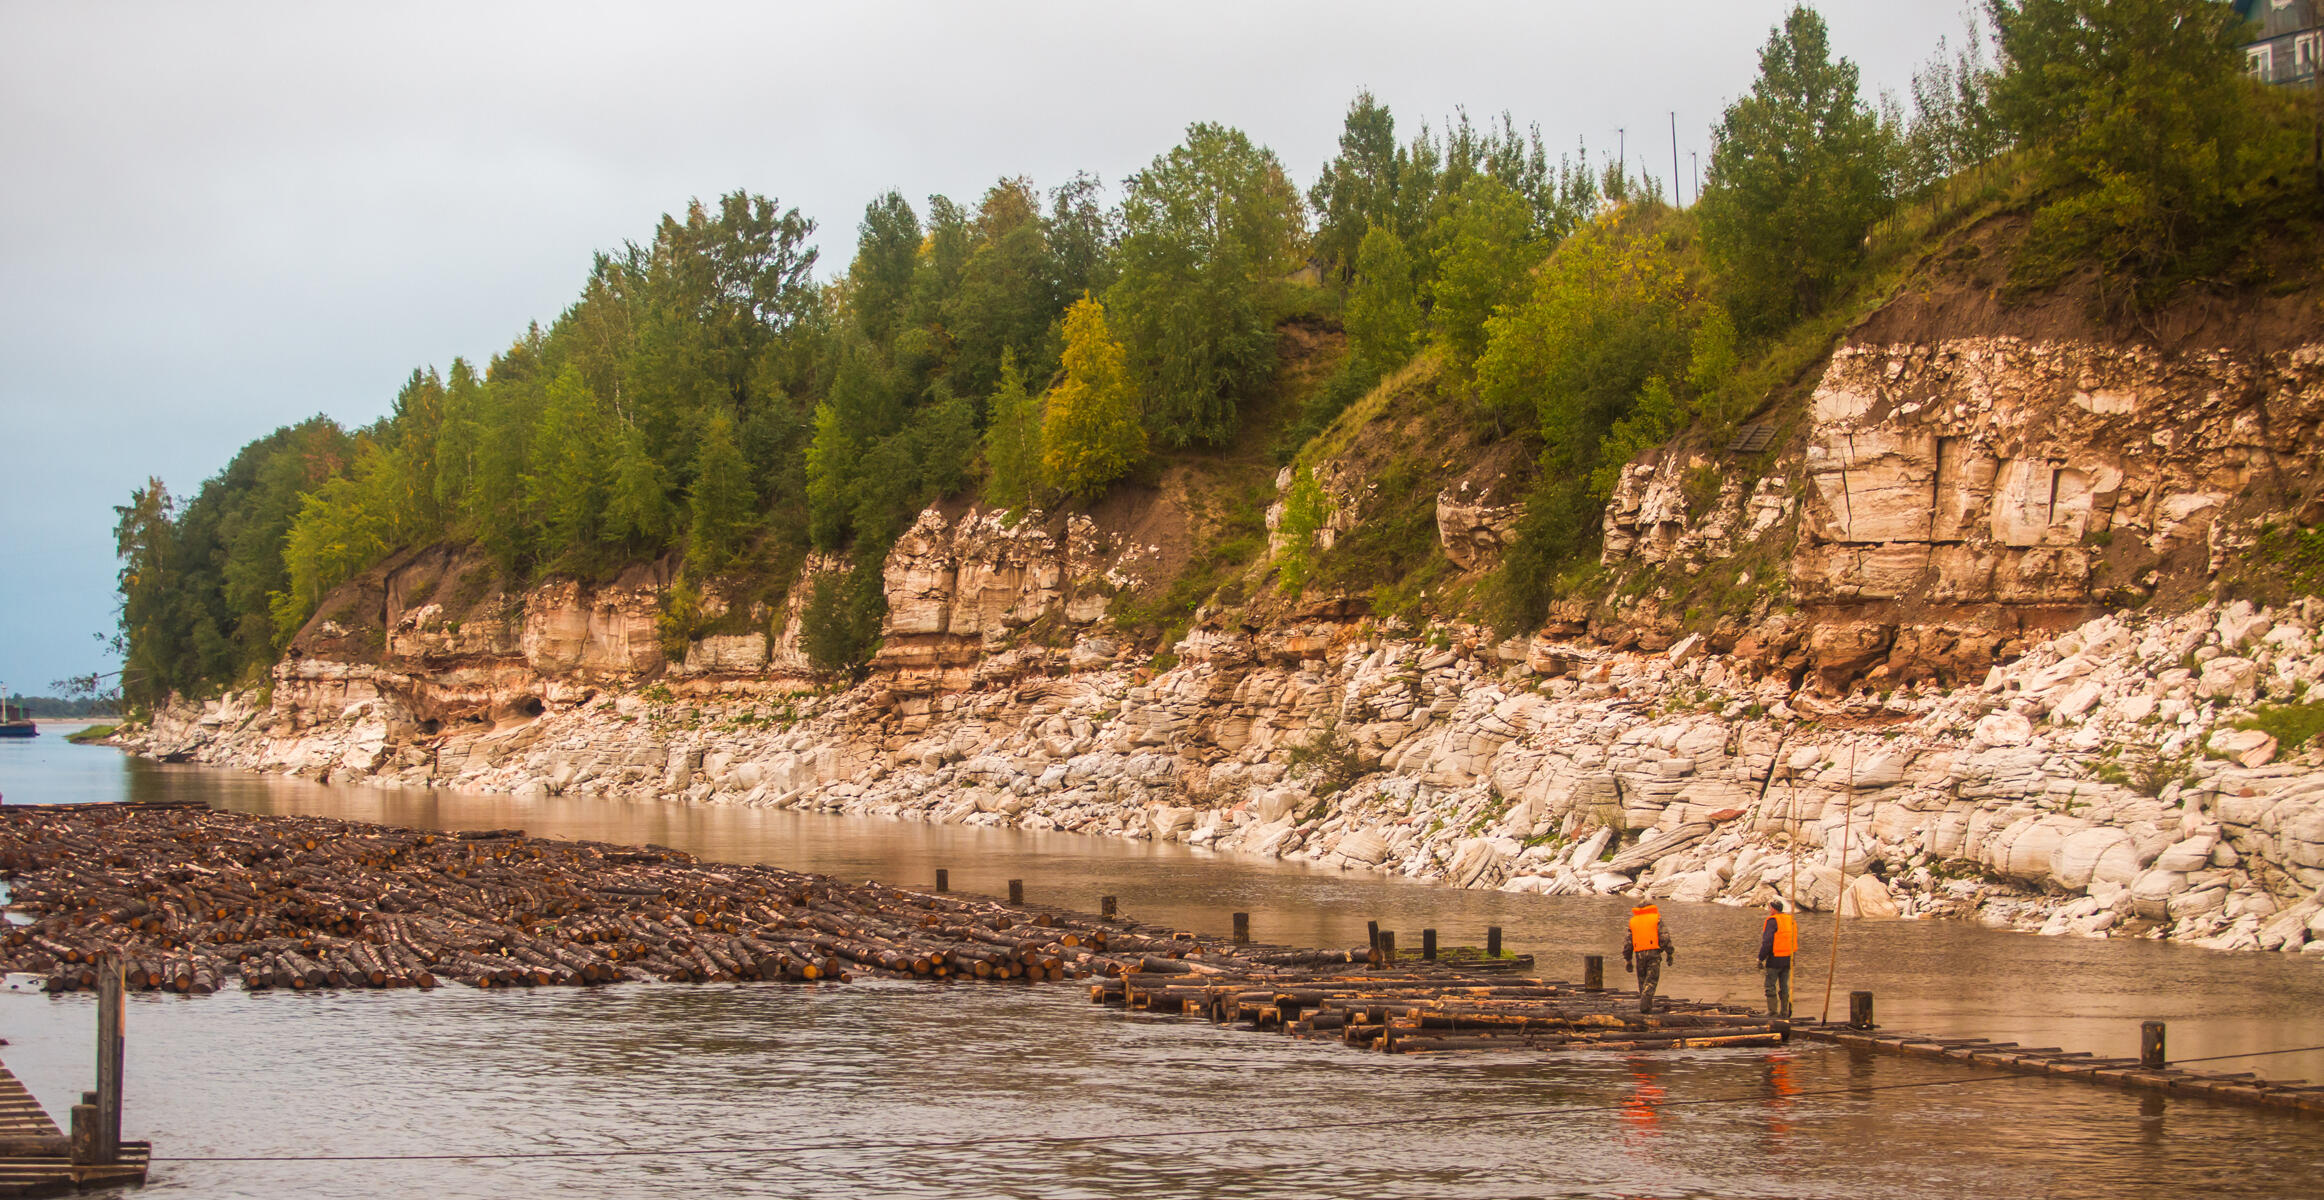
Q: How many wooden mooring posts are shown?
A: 14